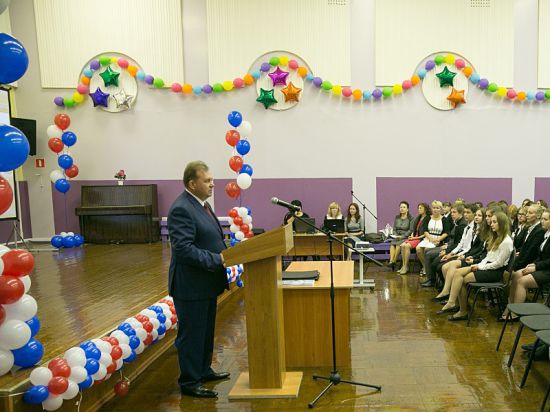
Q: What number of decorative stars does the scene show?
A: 8